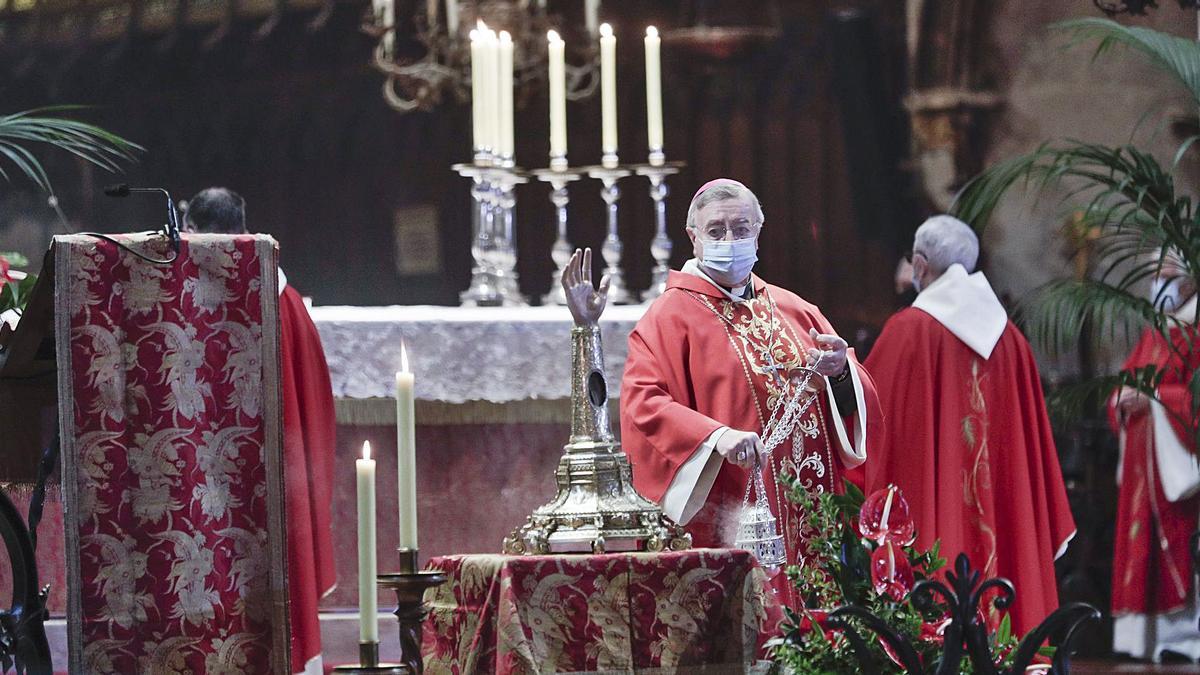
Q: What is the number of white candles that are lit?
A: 9